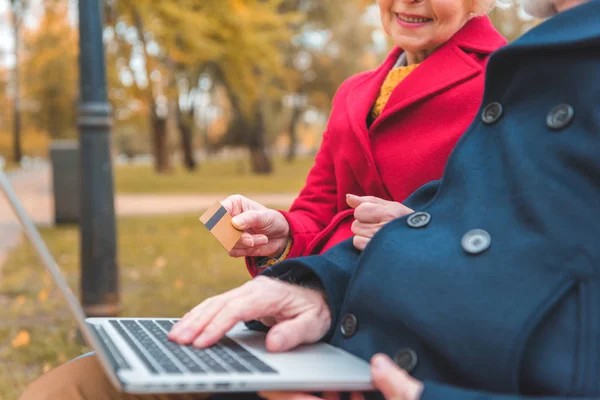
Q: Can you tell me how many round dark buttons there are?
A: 6